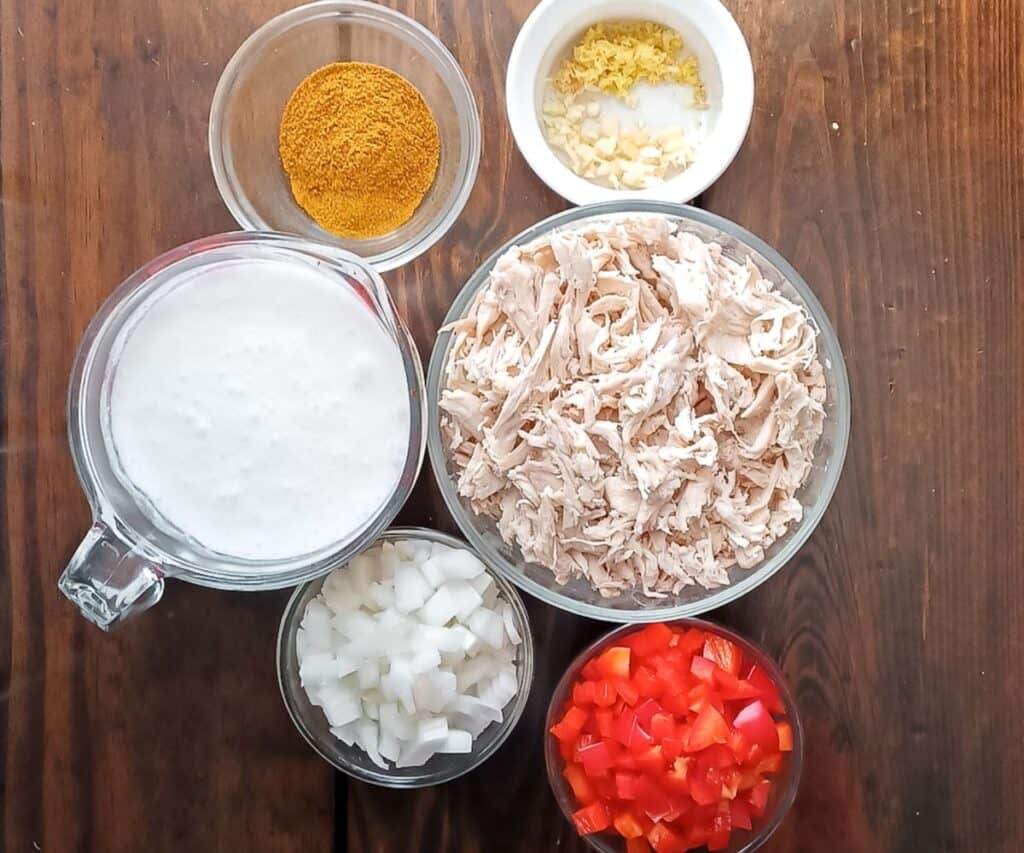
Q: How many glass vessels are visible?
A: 5